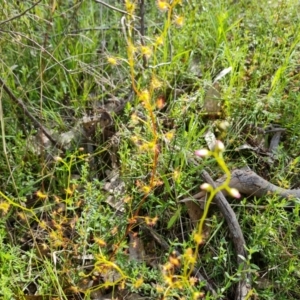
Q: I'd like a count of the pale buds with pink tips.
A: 4